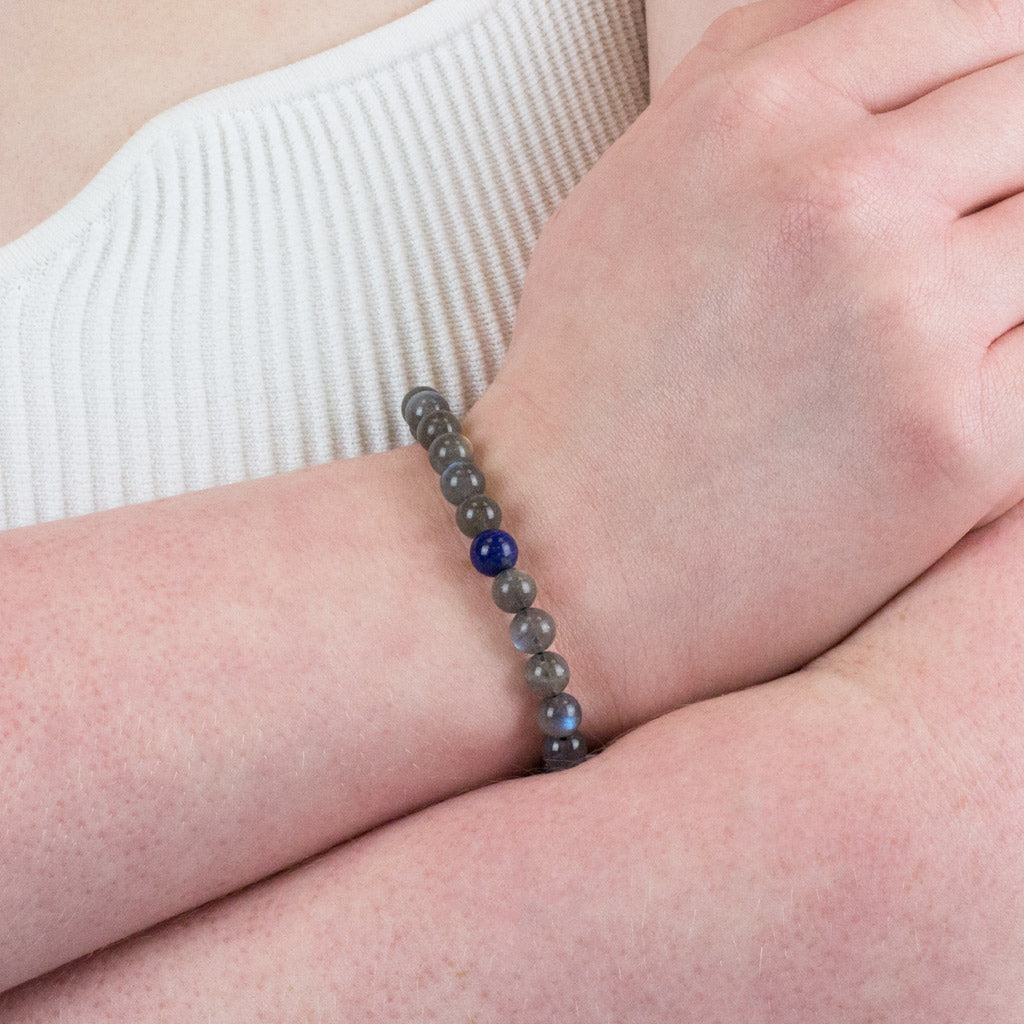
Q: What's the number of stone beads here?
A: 12